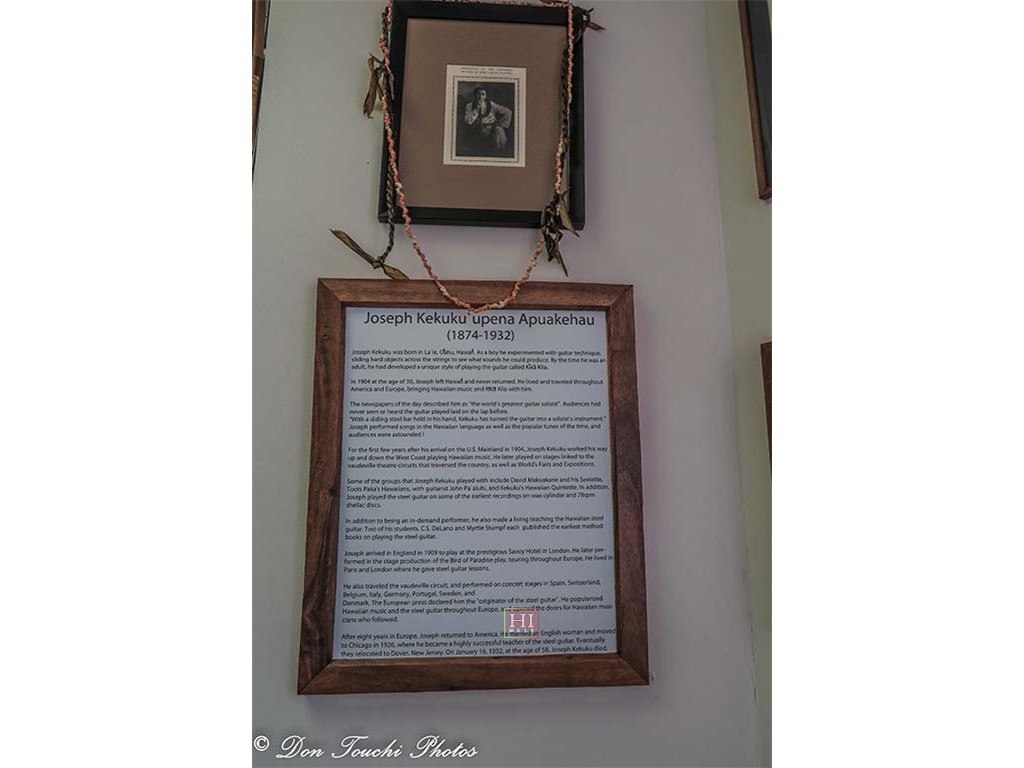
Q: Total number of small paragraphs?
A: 9